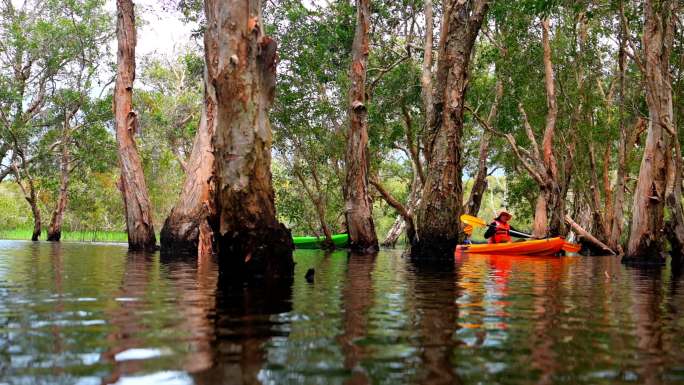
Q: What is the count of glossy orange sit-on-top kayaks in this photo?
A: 1